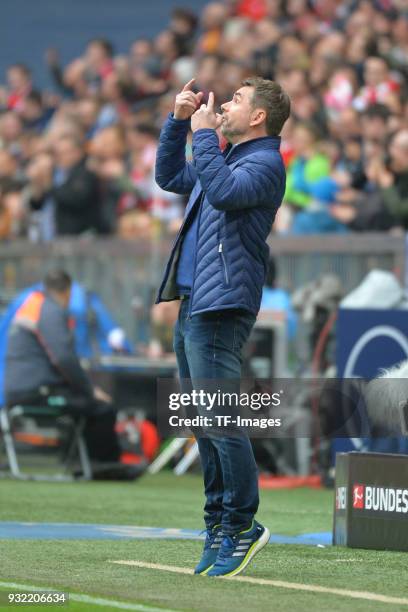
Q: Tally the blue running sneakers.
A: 2